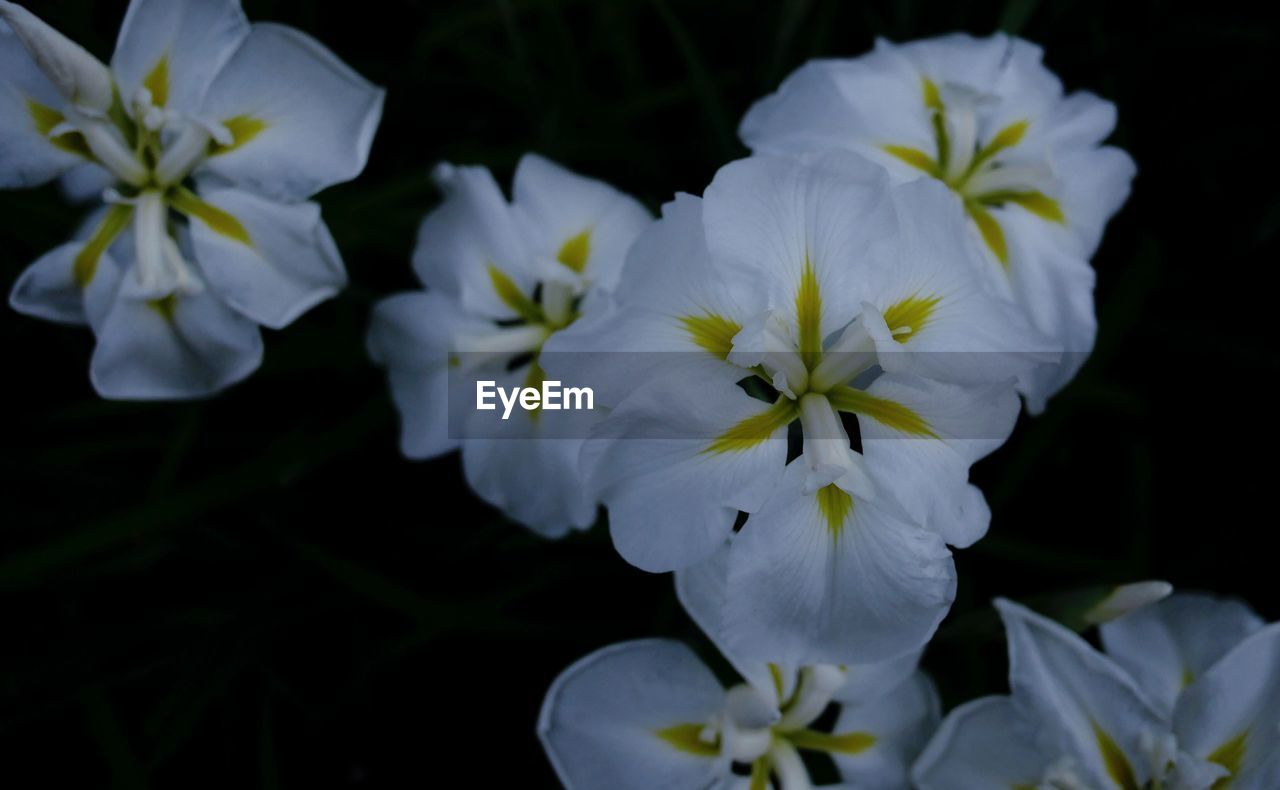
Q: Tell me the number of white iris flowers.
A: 6